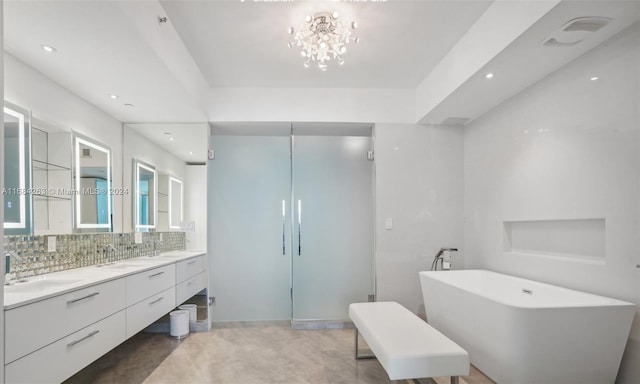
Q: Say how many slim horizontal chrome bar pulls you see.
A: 6